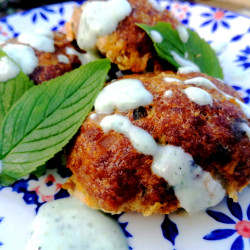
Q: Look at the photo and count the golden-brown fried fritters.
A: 3